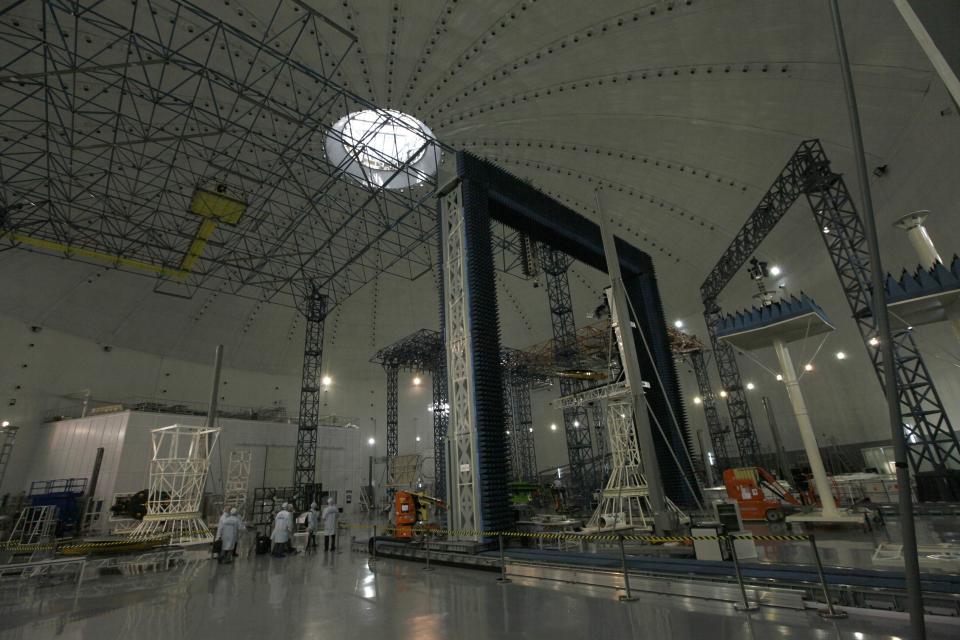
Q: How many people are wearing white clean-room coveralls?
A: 6